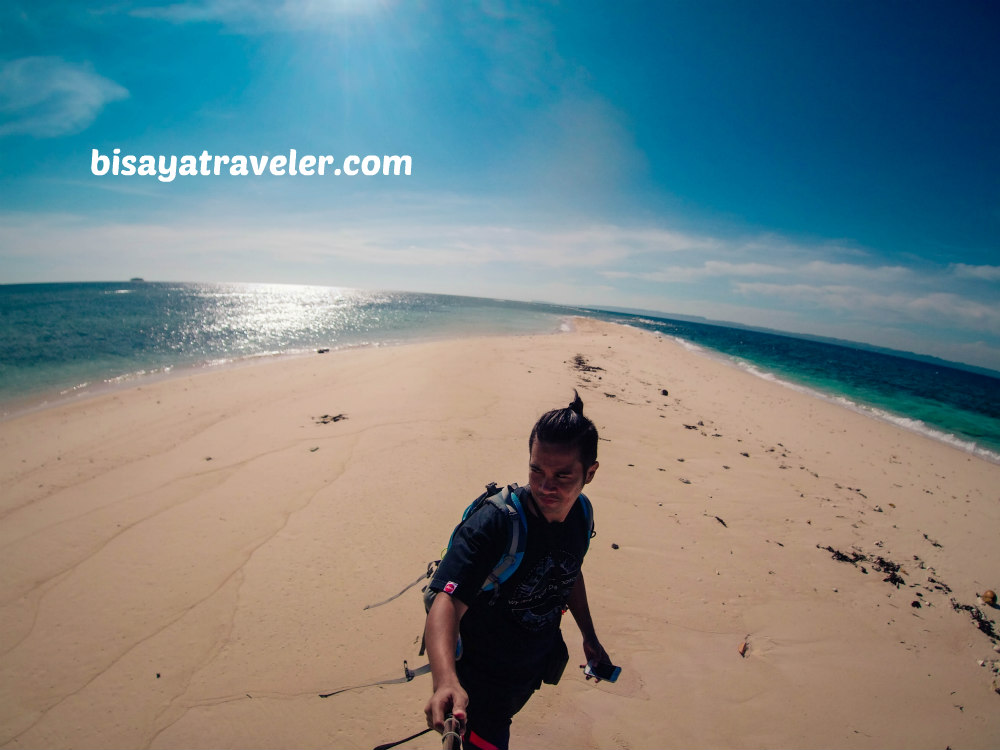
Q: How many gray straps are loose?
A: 2